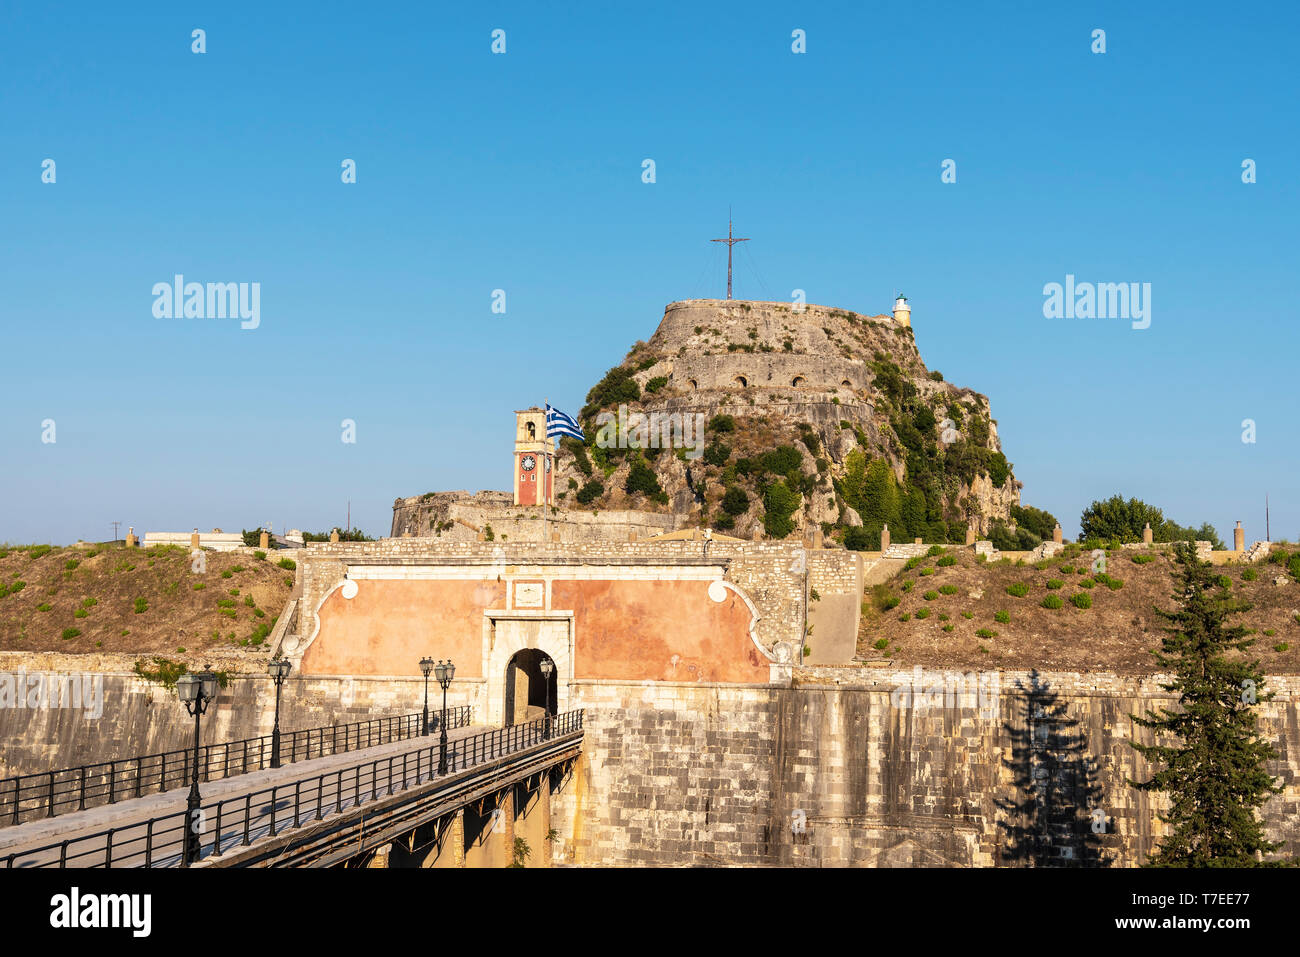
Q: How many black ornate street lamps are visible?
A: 5